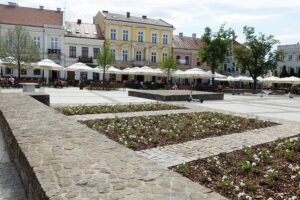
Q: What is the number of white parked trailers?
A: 0